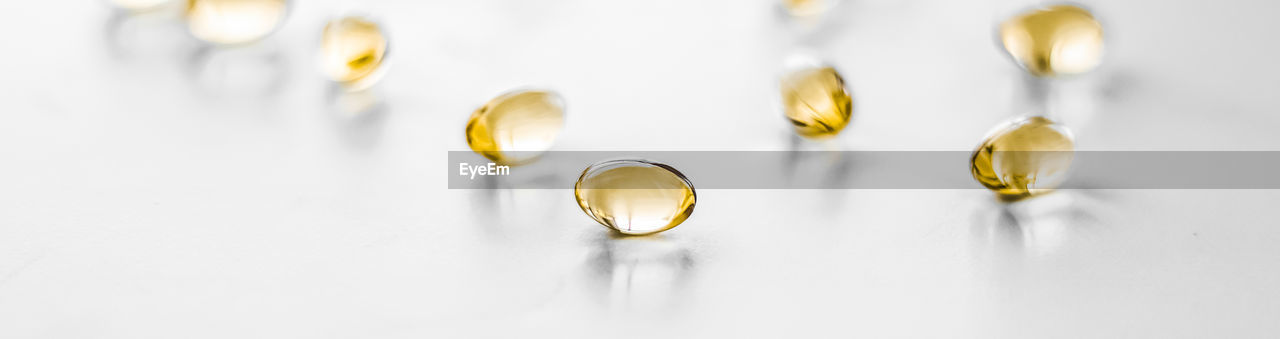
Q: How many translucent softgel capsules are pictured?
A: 9